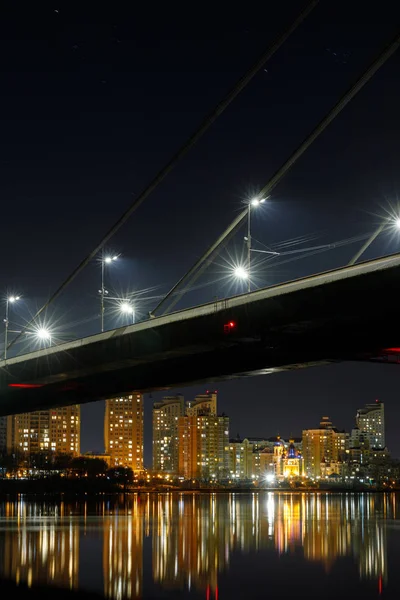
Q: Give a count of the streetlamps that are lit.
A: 7